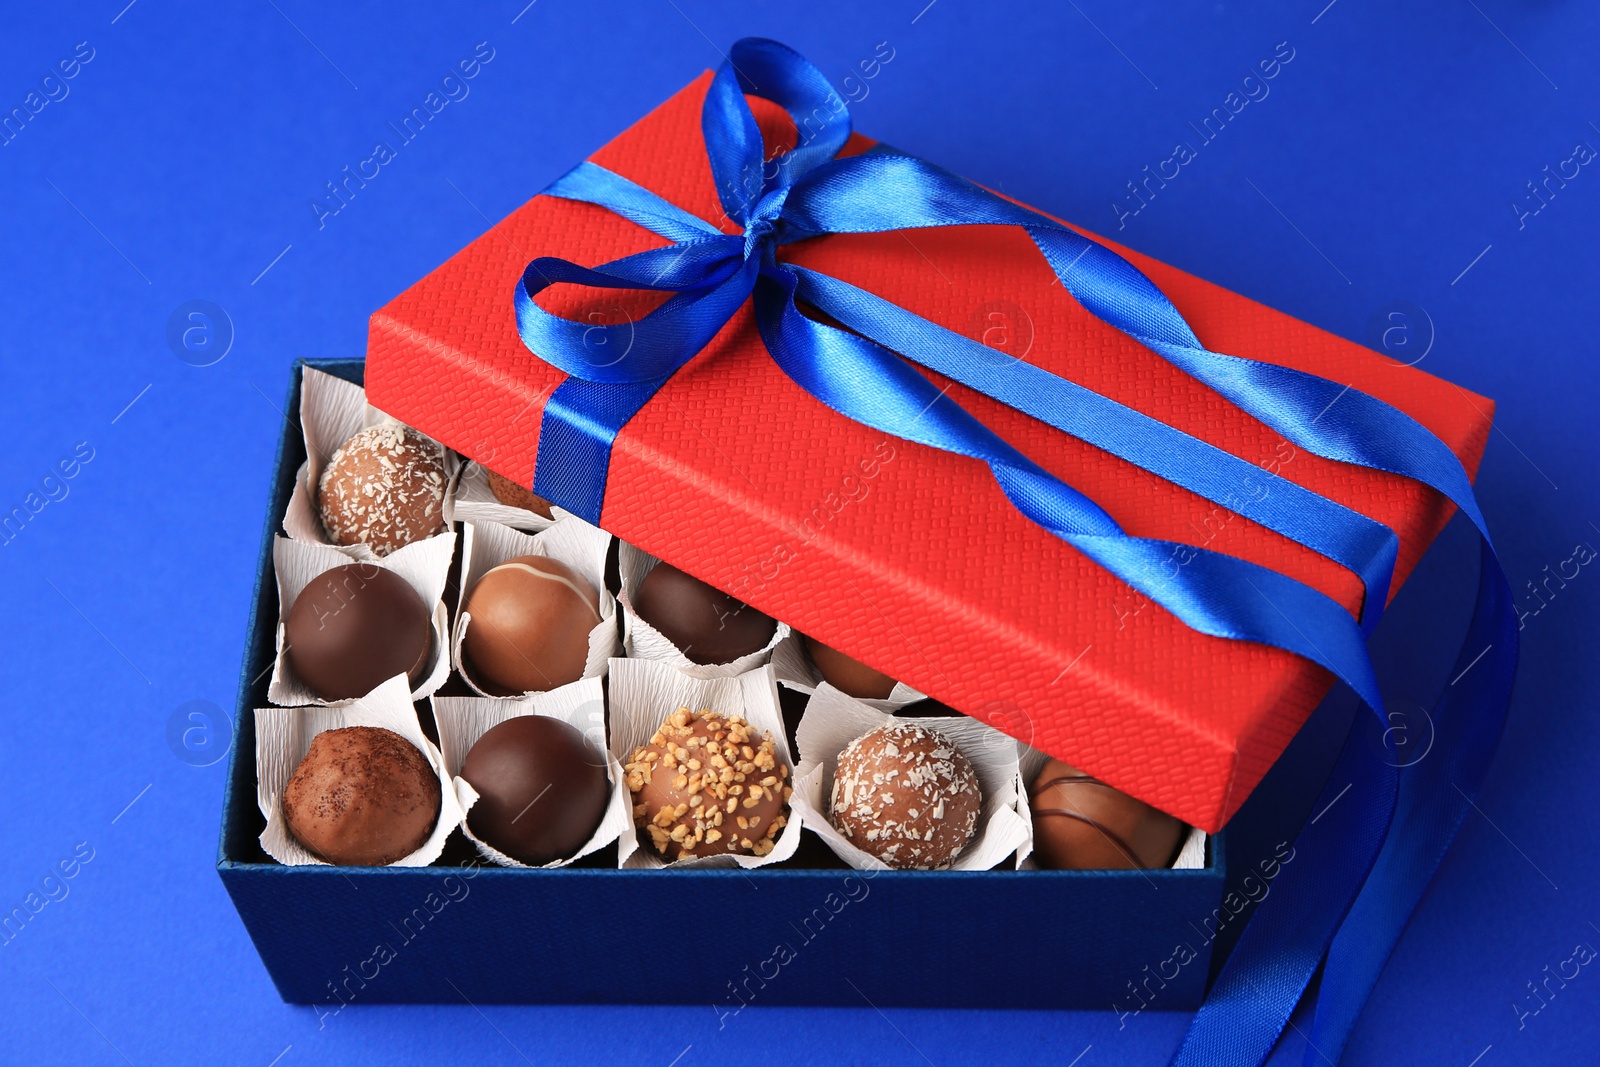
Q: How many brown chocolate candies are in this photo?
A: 11